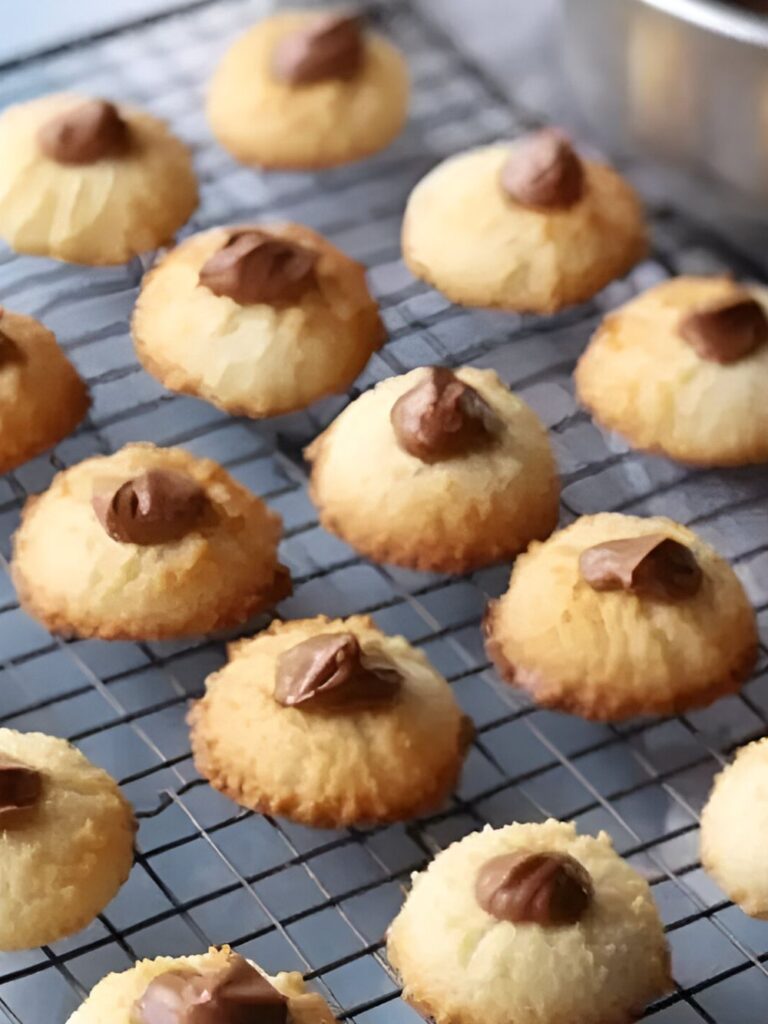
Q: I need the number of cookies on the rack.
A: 14